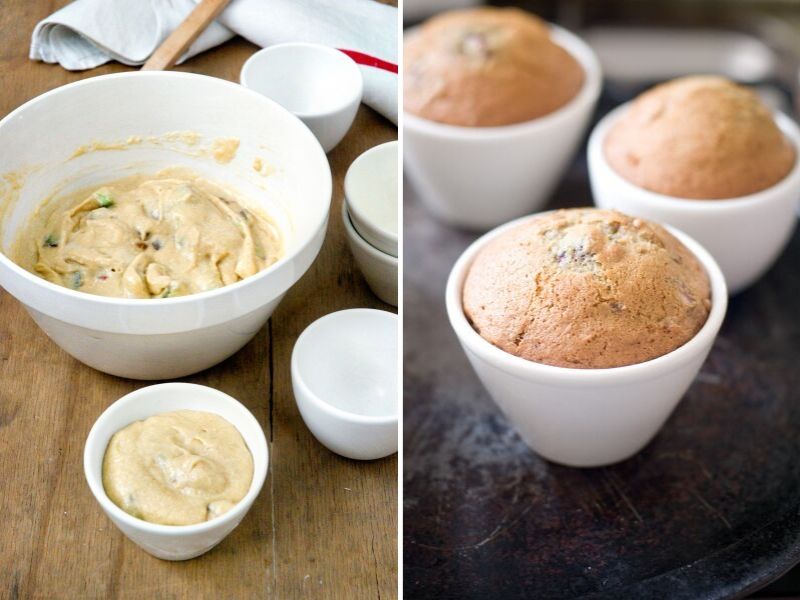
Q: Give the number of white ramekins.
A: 8